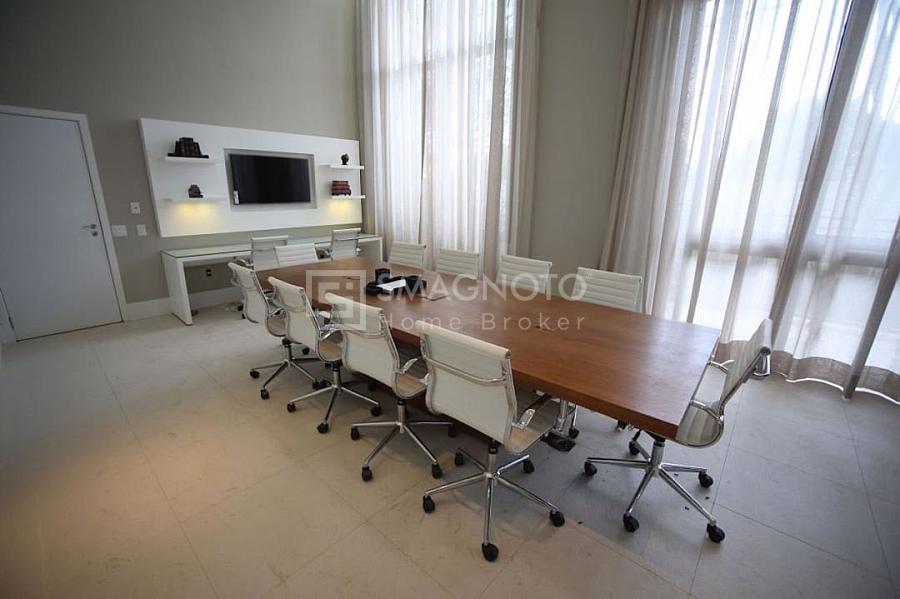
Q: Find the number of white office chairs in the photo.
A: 12